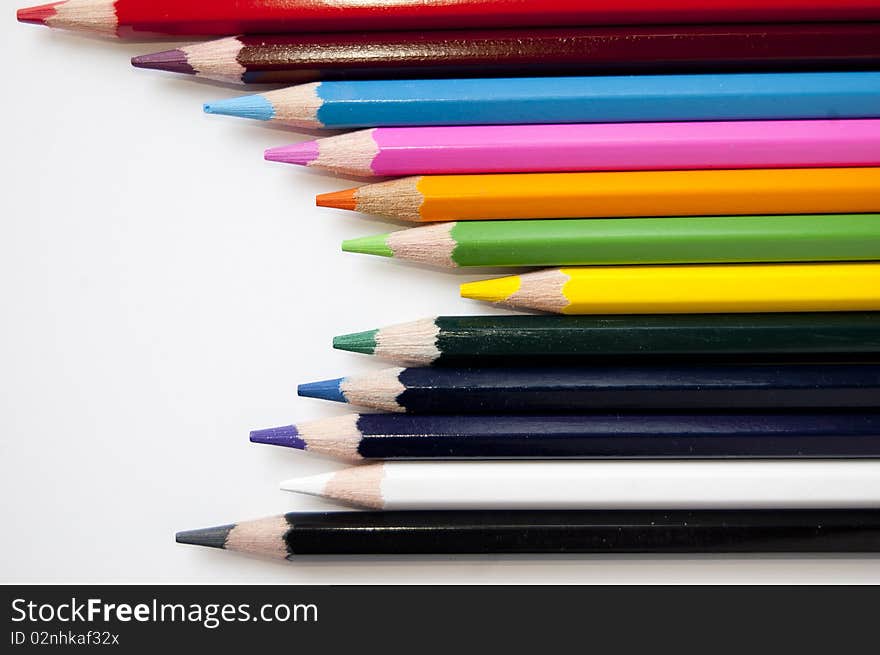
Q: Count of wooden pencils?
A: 12